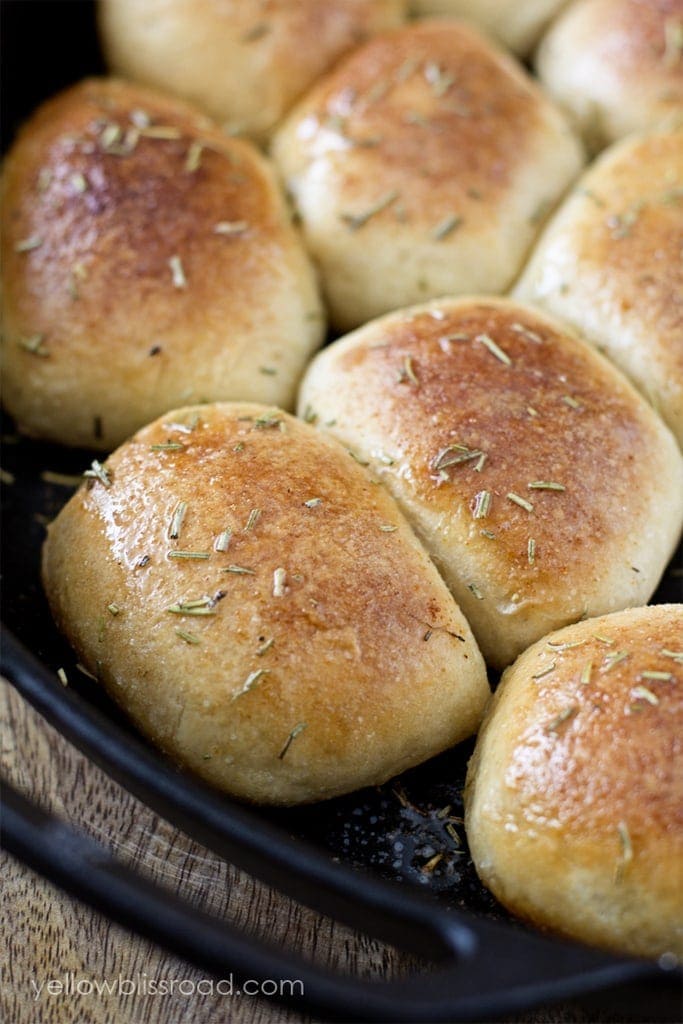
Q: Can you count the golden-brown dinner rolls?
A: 9